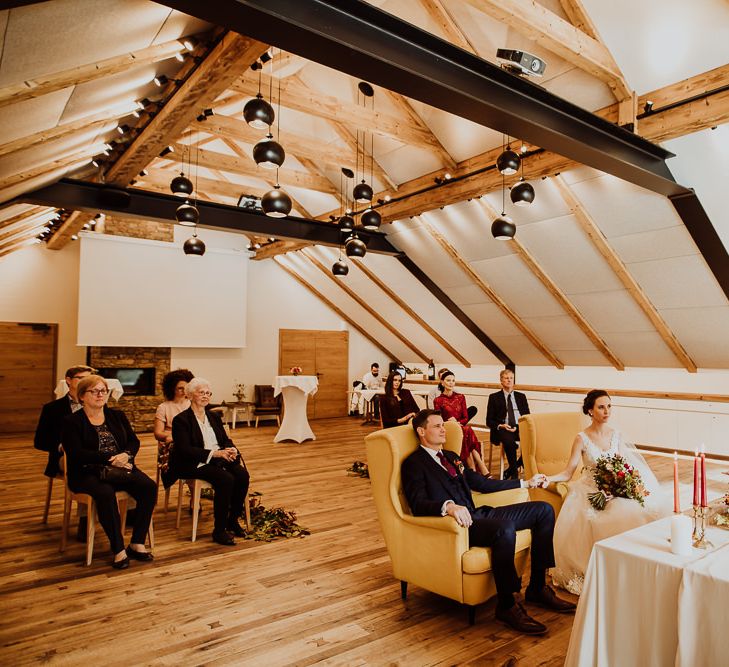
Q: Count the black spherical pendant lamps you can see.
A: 14